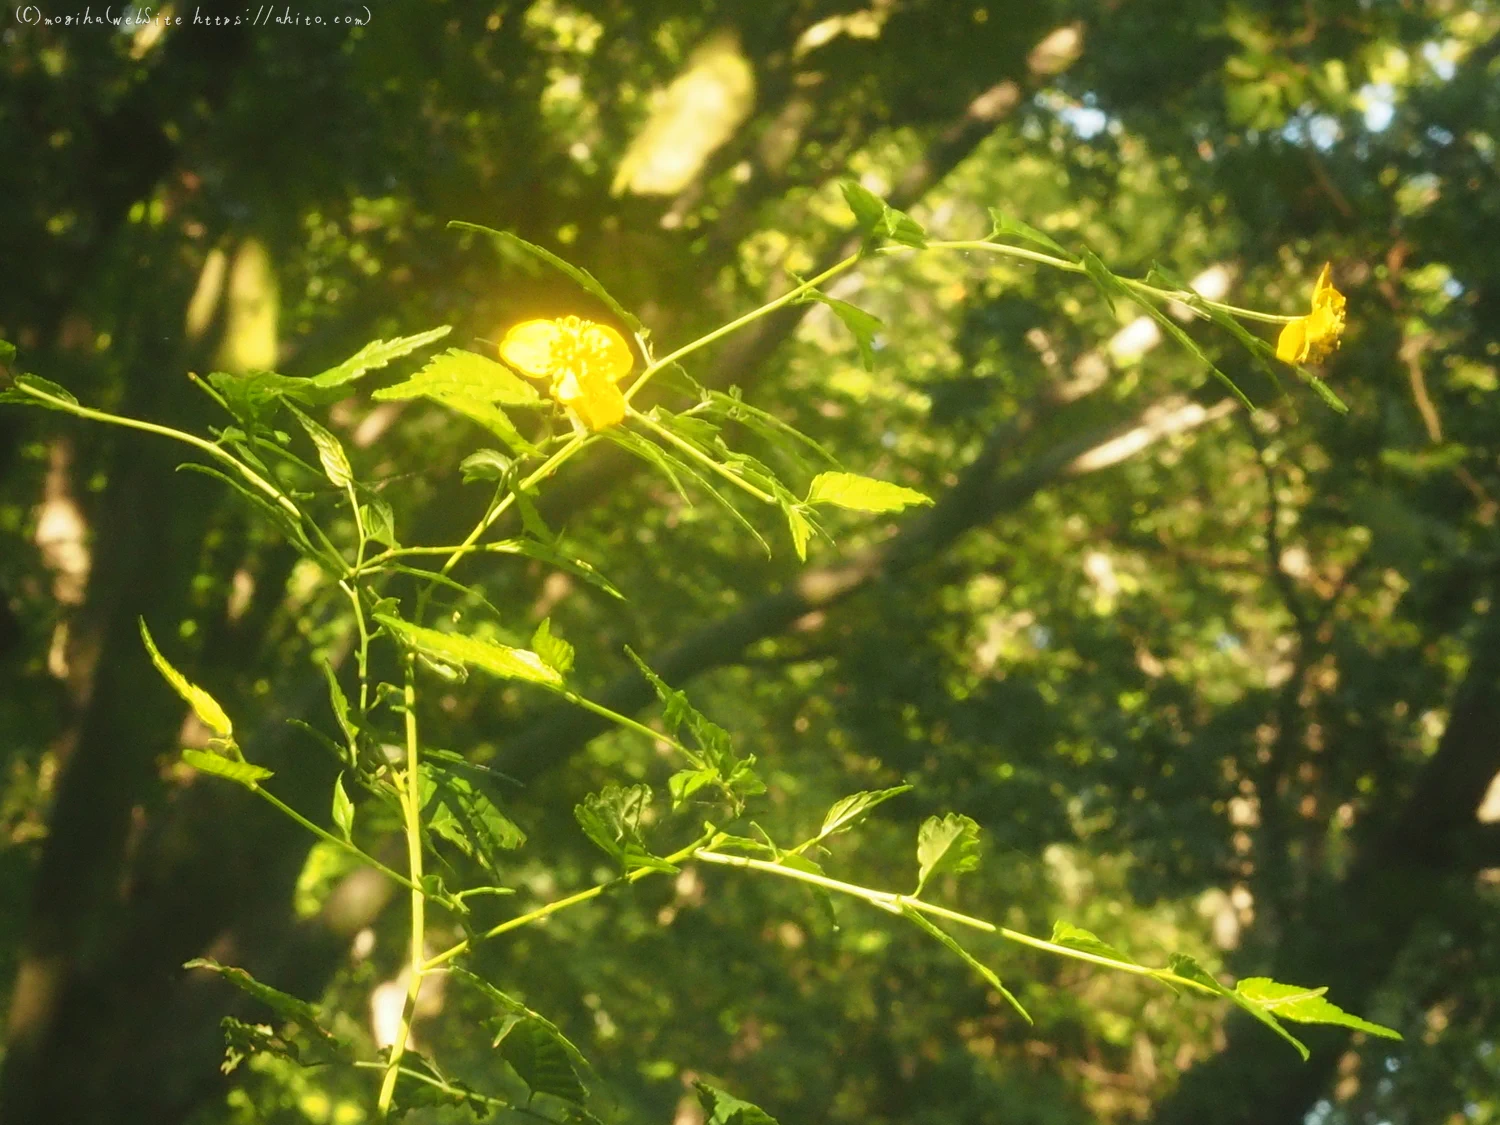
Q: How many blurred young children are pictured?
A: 0